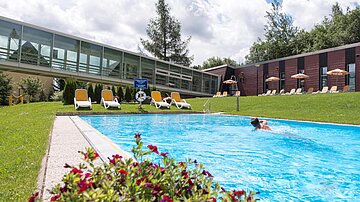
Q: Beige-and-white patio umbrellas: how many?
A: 4